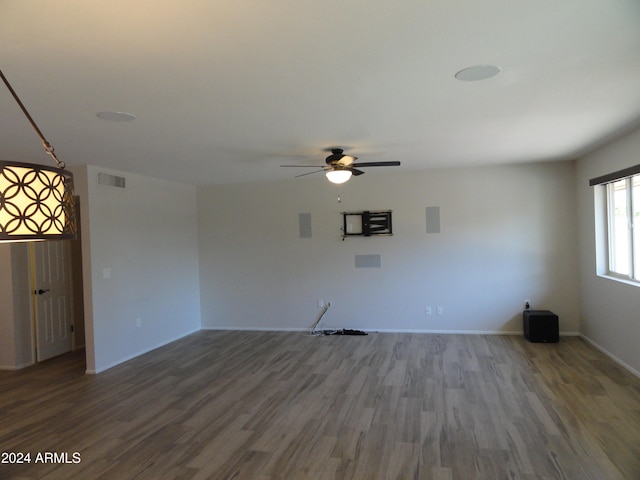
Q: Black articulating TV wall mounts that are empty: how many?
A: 1